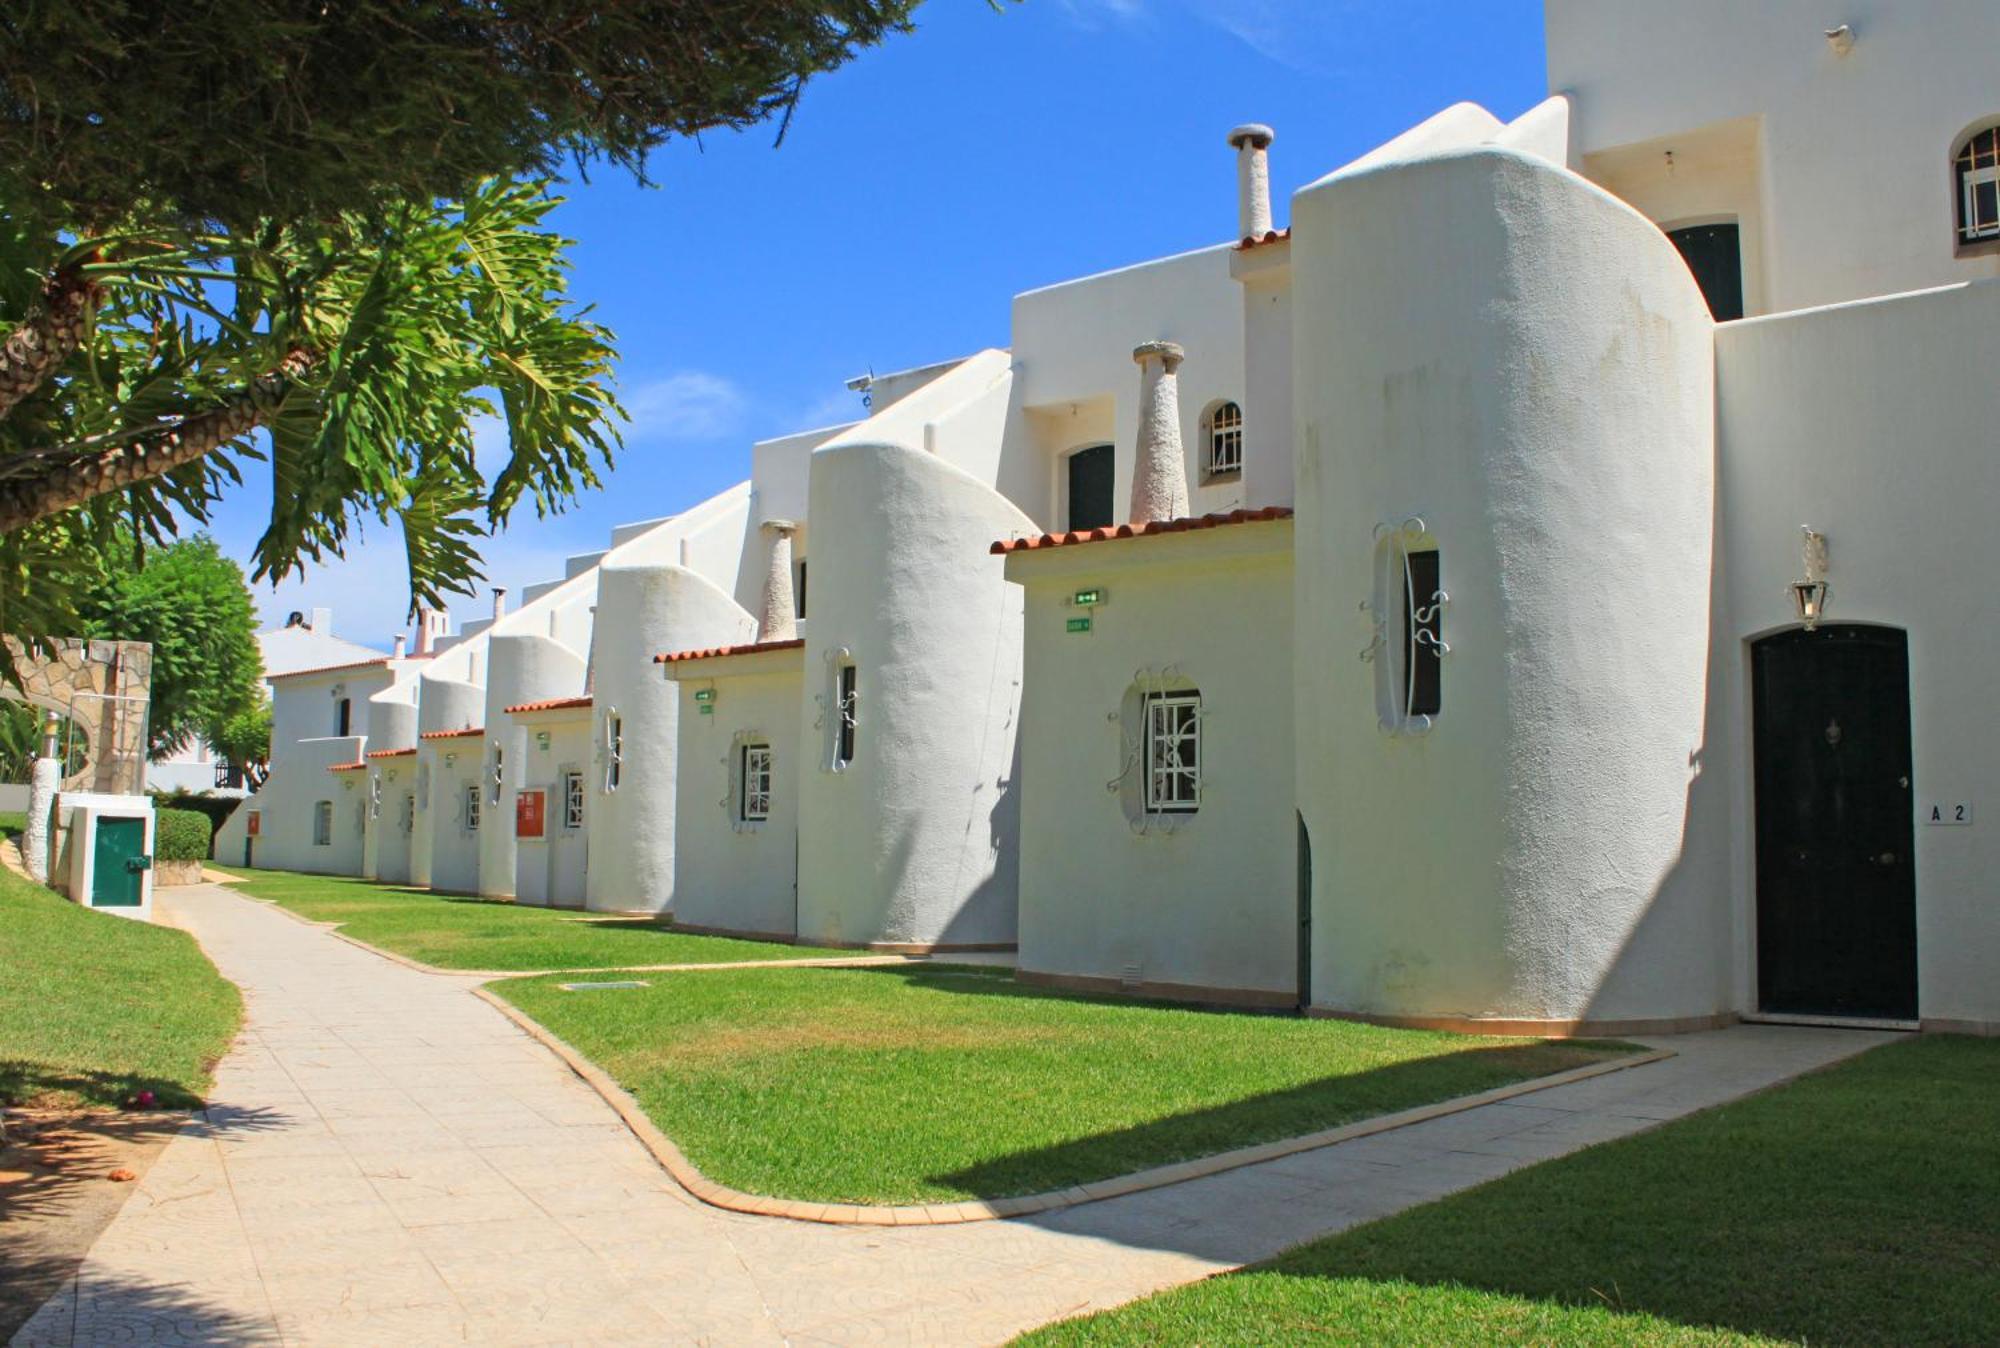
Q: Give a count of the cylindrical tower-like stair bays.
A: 6